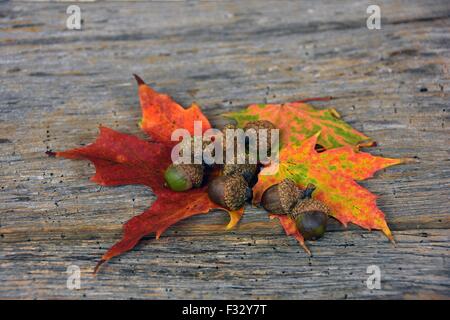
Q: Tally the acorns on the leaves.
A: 8